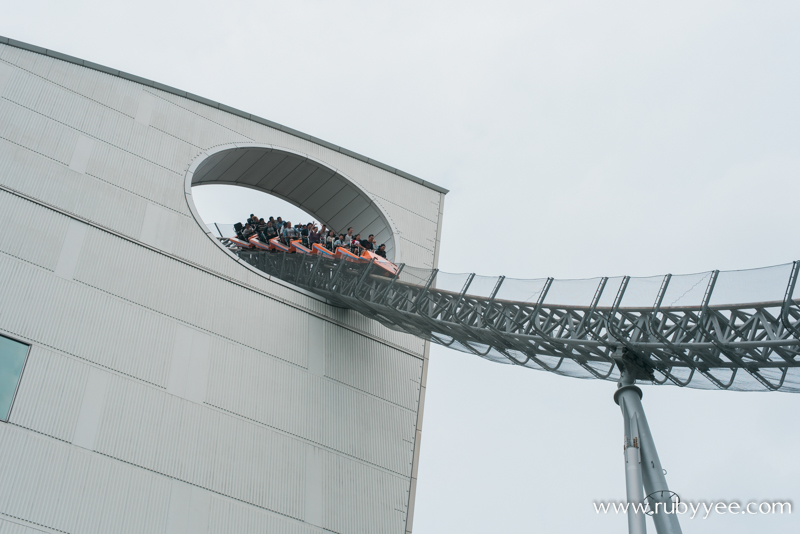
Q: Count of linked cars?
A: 7